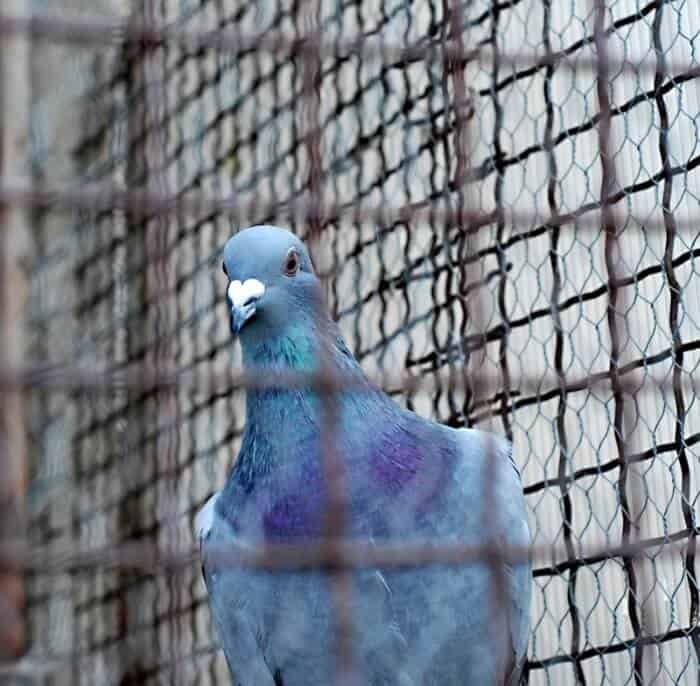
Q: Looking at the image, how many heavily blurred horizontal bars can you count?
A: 4